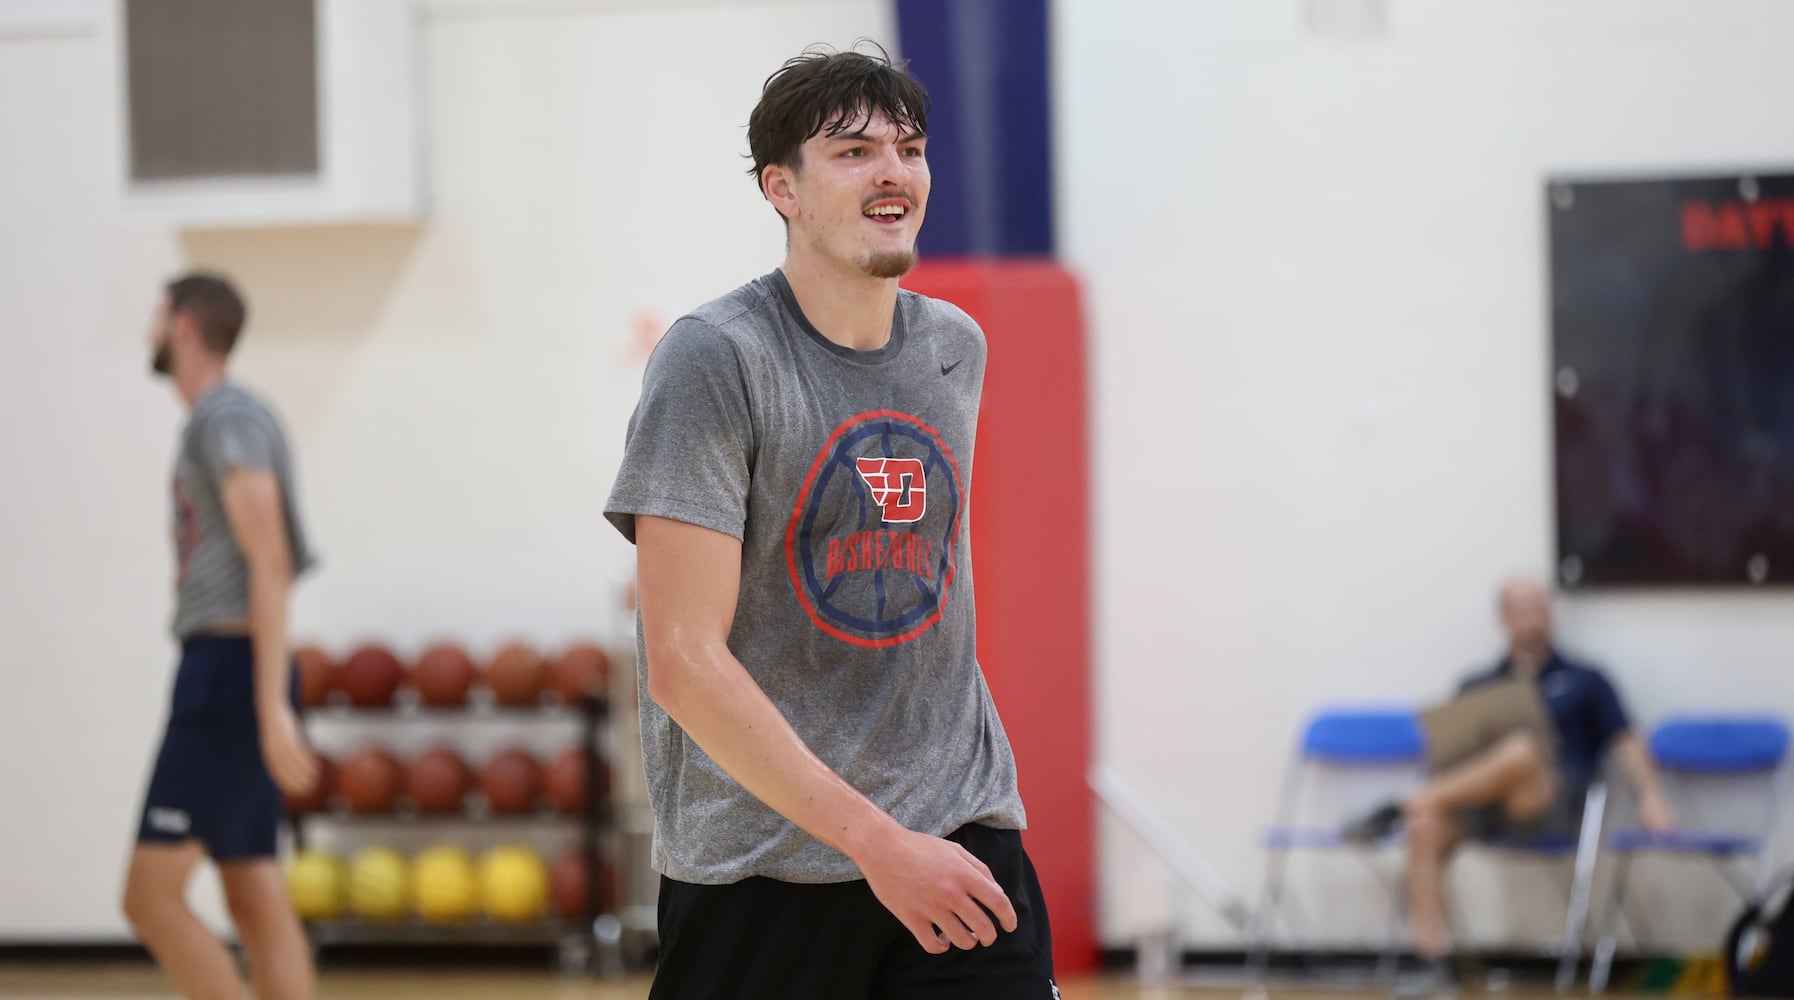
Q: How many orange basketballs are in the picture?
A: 11